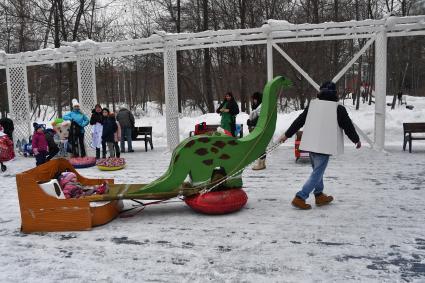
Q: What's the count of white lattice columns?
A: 3